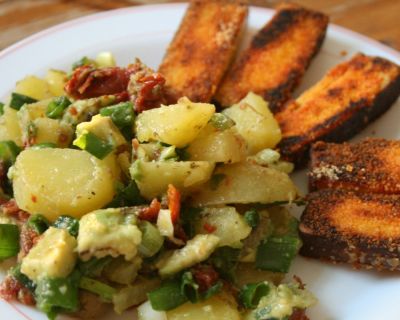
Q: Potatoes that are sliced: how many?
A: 5